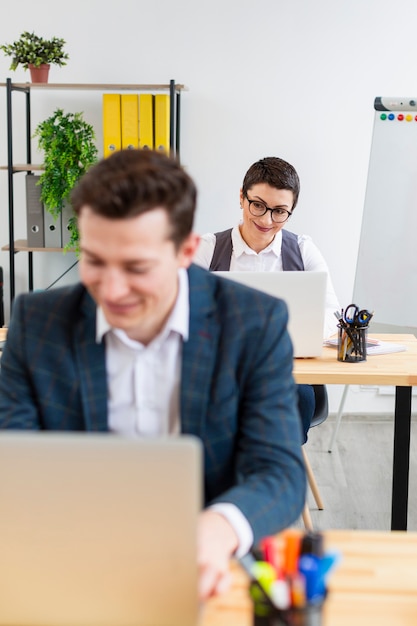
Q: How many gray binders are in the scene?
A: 3